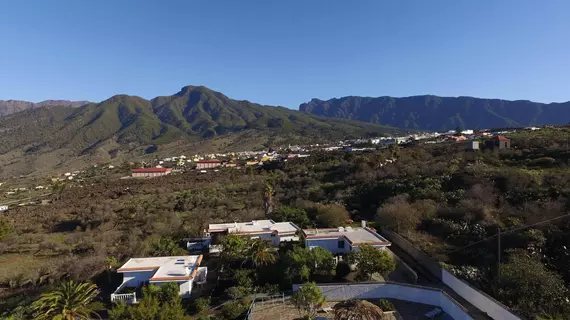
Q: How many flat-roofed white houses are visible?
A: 3